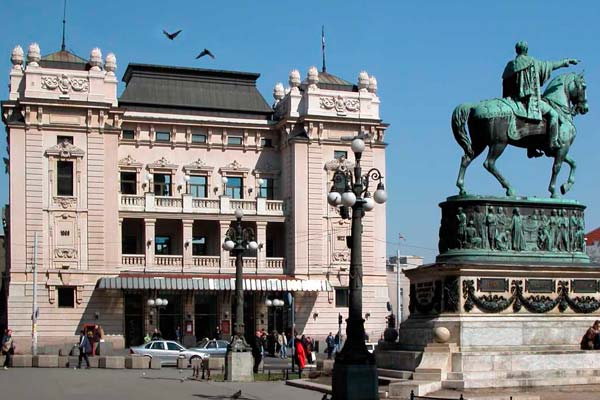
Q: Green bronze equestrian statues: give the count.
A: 1